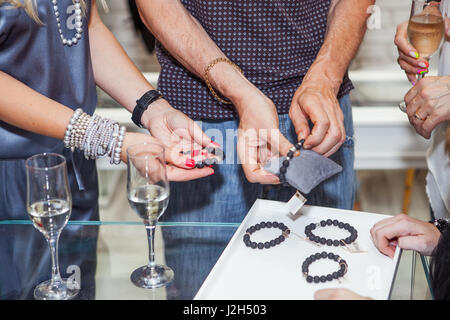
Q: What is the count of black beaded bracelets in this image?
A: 5